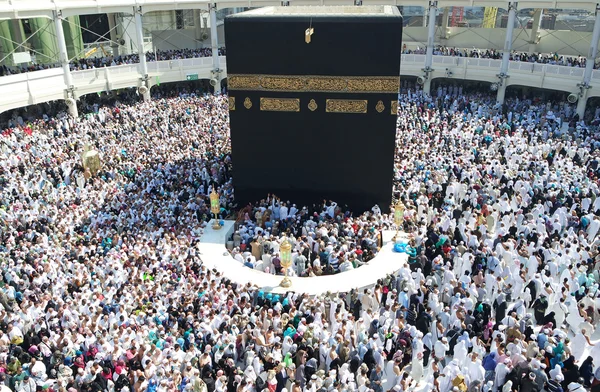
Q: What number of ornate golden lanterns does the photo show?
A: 3